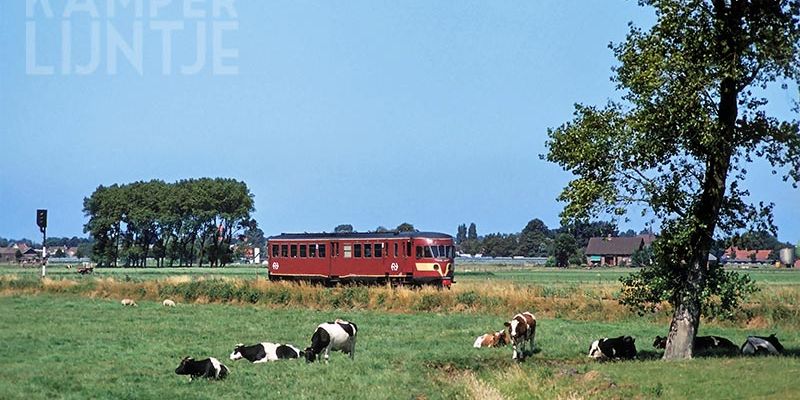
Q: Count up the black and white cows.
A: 6